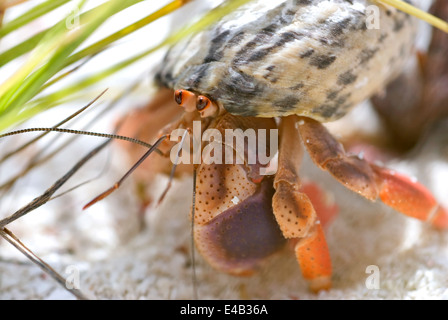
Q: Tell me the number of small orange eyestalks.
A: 2